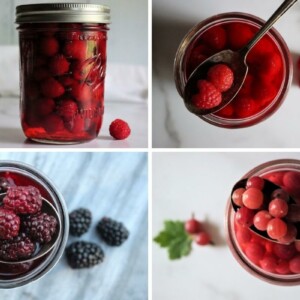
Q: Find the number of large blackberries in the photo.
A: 3